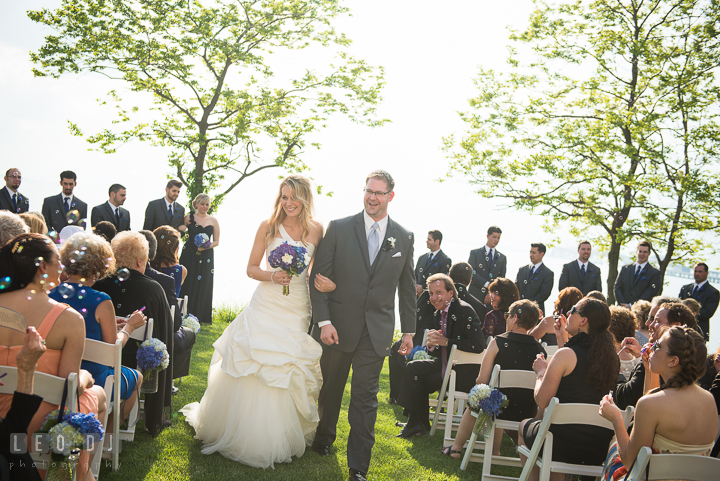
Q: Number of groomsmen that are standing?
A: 10